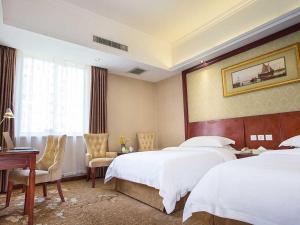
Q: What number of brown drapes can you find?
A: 2